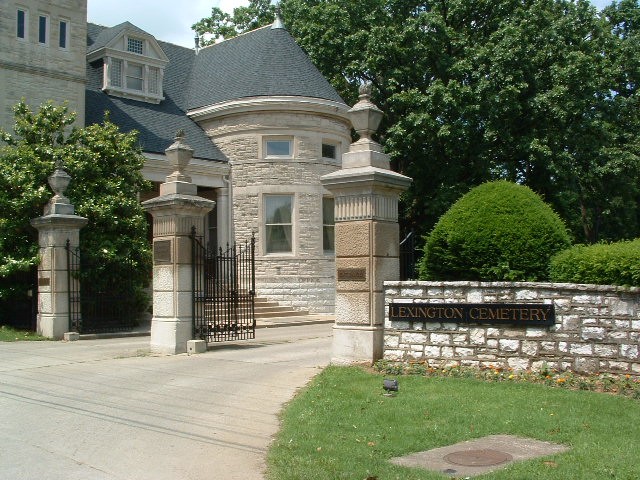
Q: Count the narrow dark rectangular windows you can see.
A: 3